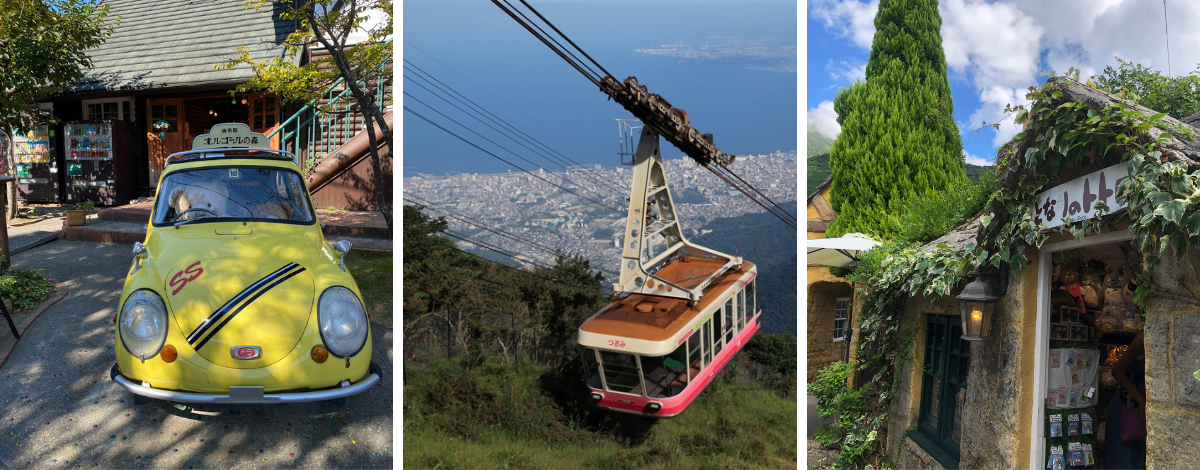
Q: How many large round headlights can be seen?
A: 2